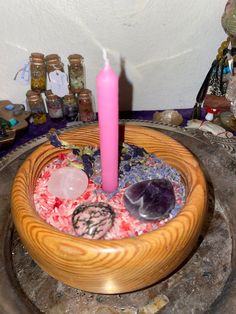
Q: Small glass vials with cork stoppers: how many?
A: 7